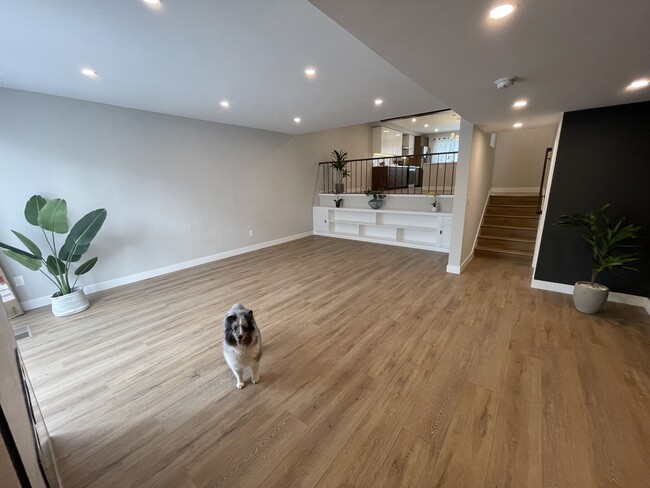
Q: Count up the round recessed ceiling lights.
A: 13